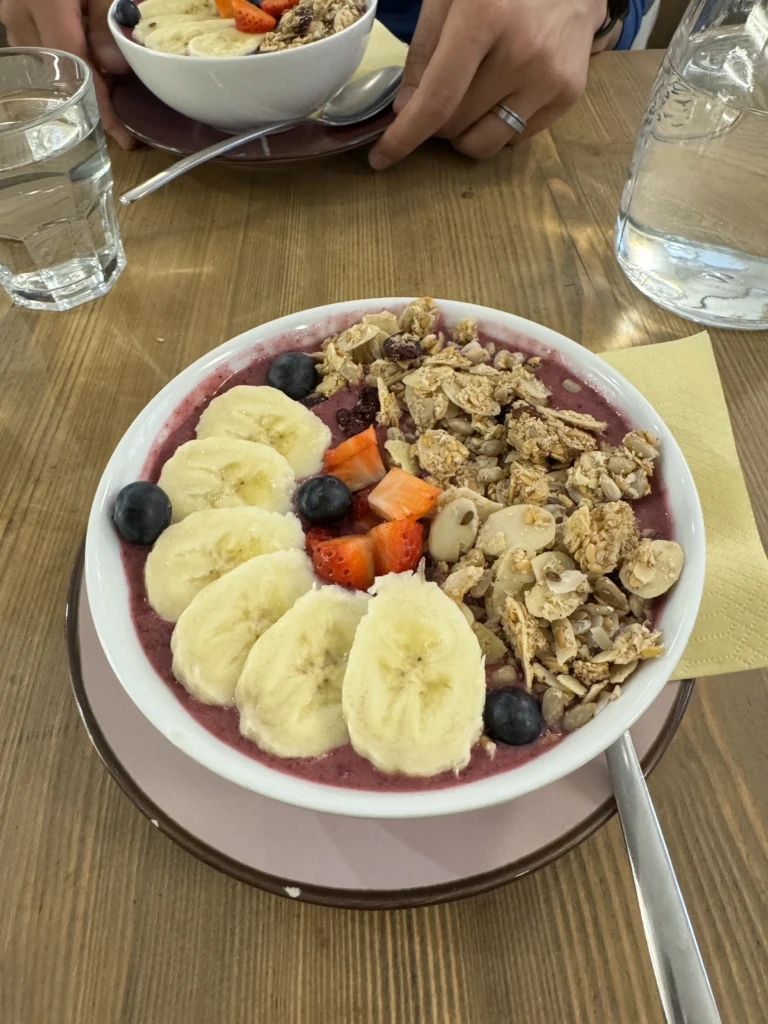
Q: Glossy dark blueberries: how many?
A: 5